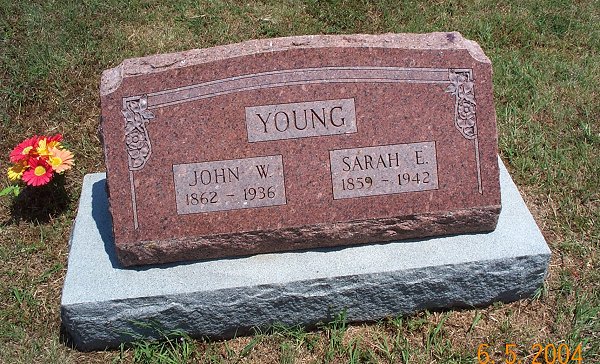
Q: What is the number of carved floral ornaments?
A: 2